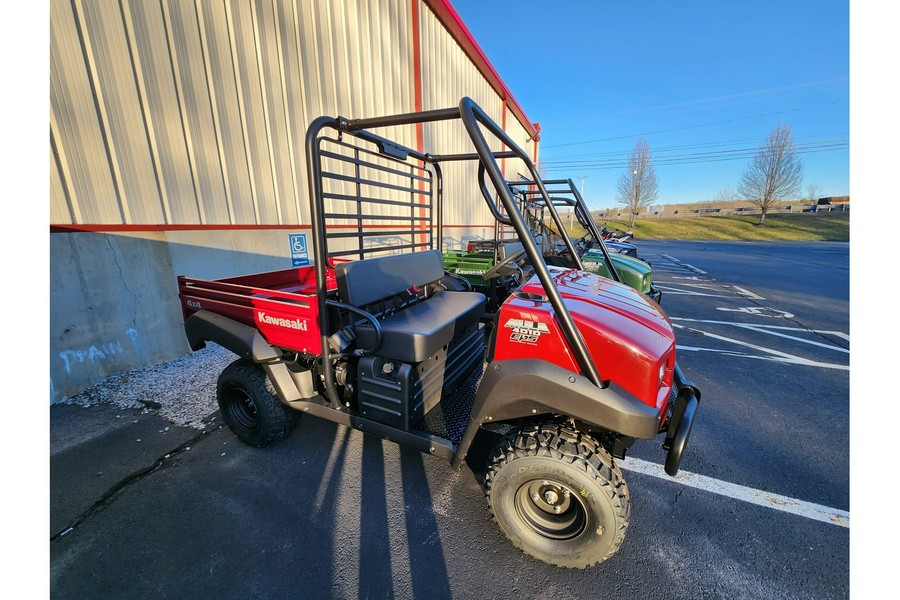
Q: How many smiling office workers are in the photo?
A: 0